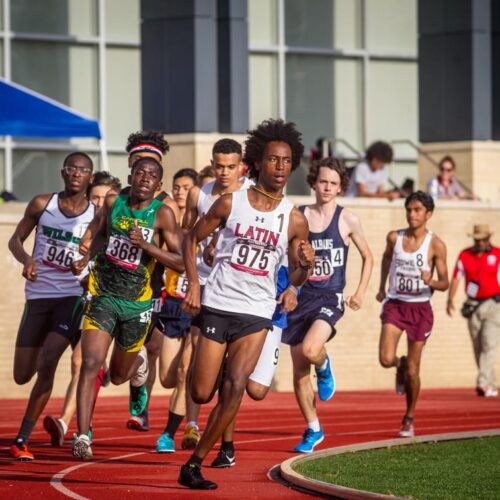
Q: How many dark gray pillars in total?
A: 2